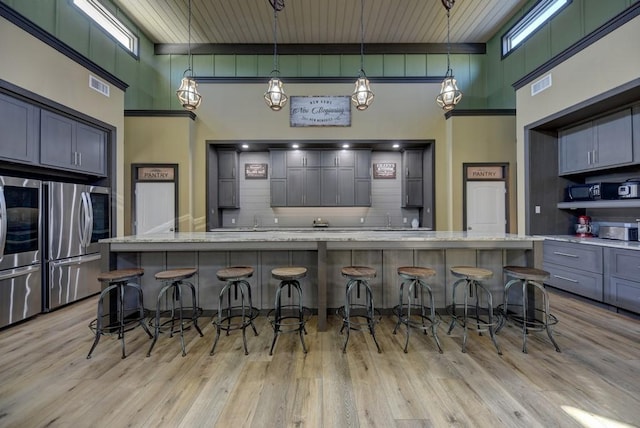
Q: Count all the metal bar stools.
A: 8